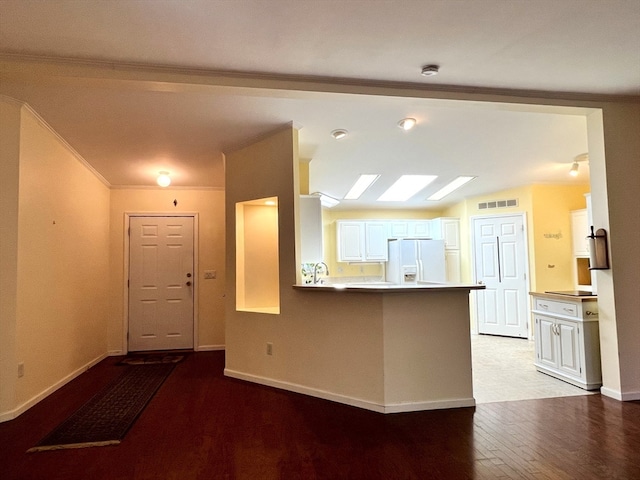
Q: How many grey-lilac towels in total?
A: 0